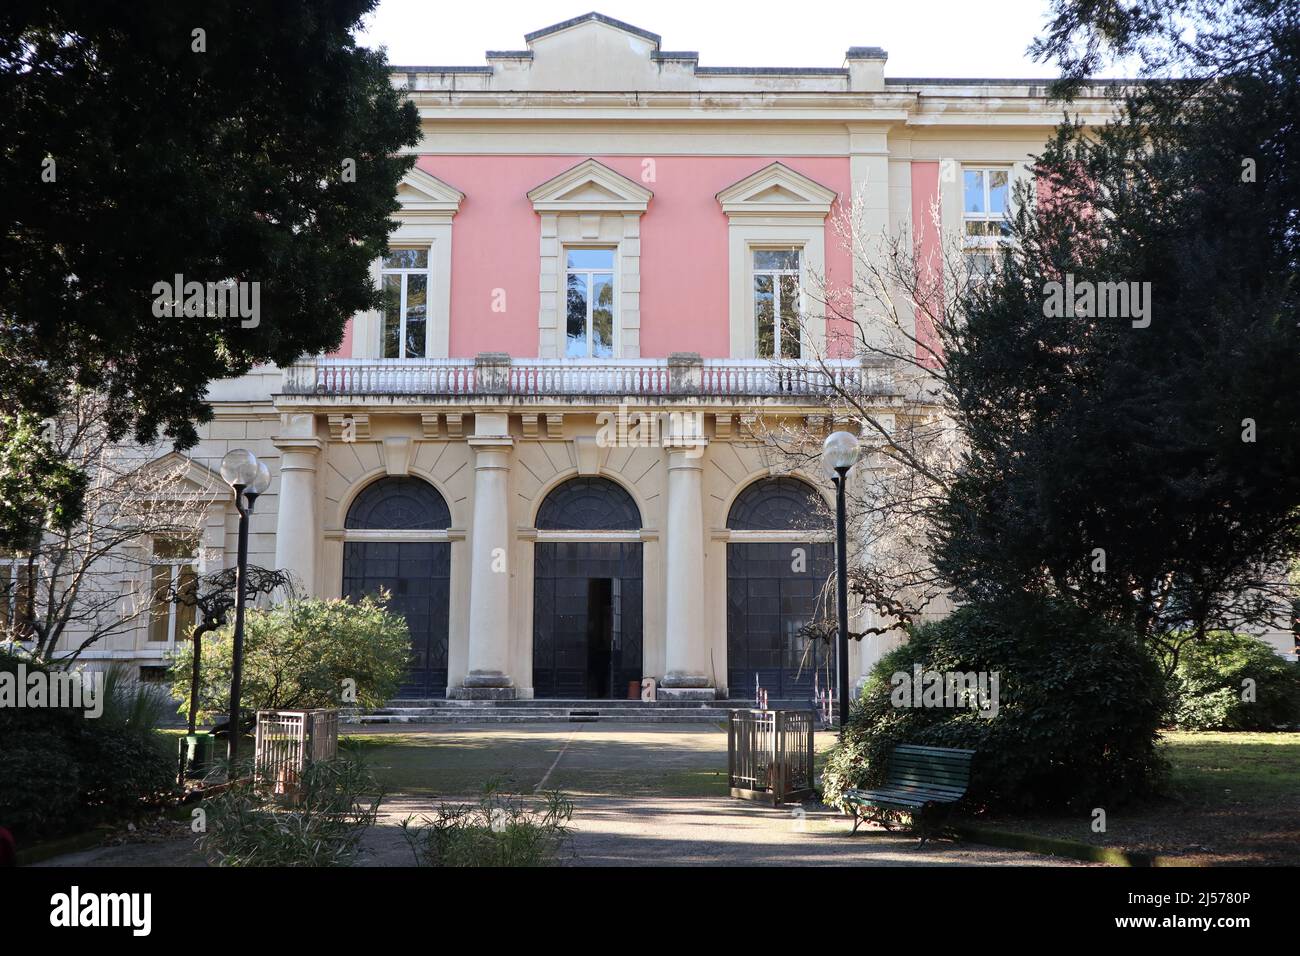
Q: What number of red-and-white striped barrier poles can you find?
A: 6